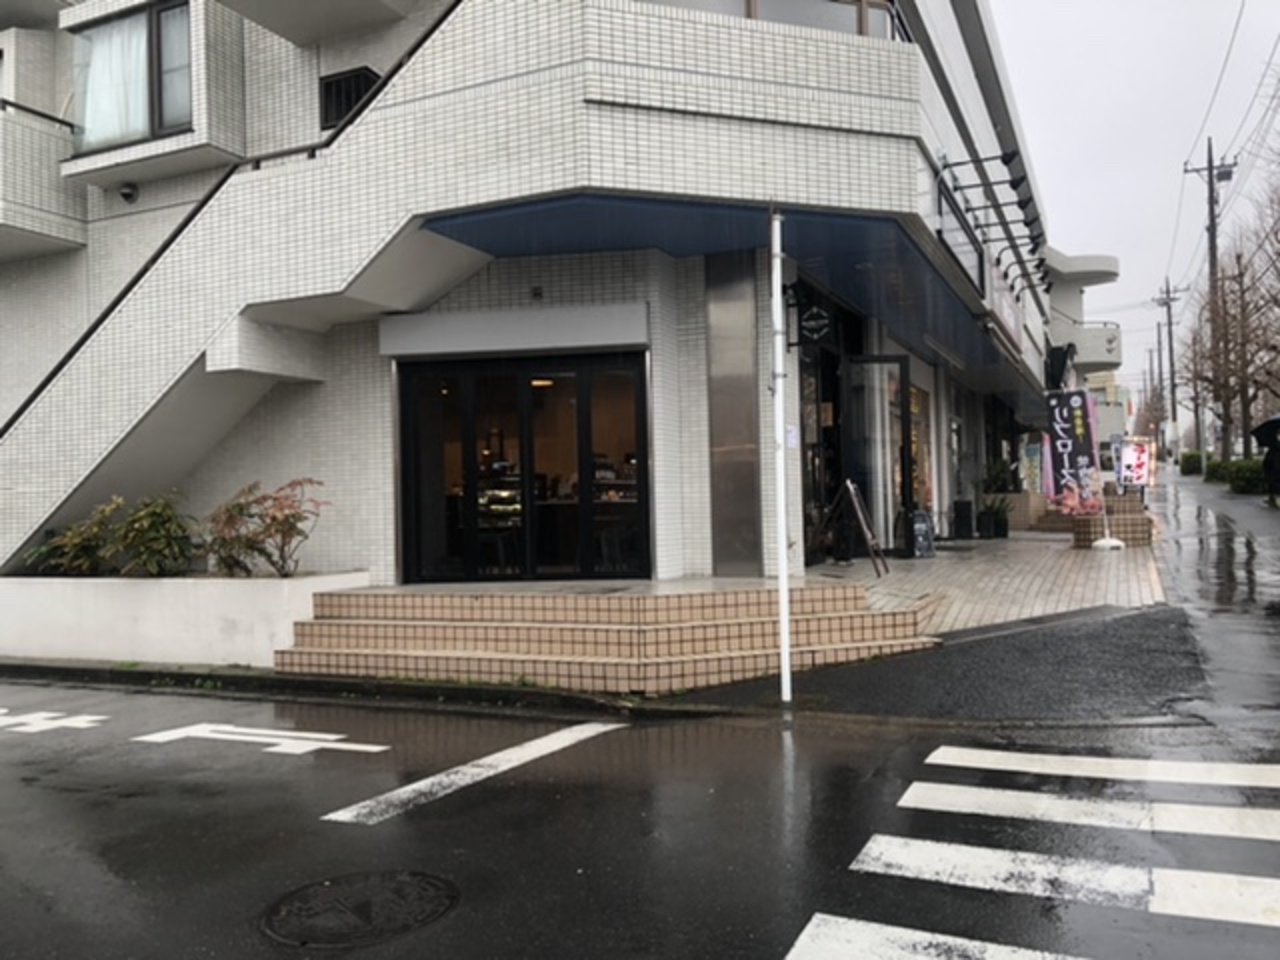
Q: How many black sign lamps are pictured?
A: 9